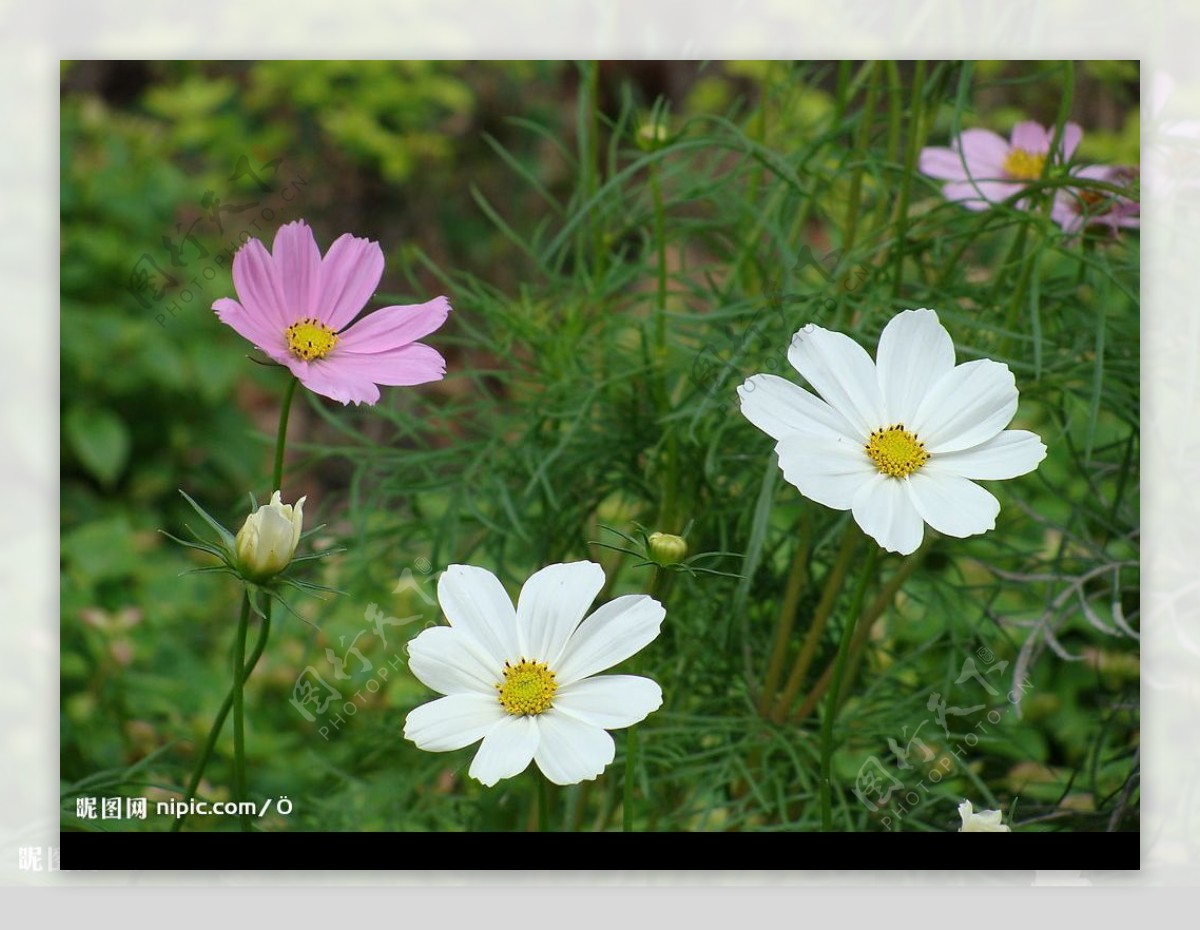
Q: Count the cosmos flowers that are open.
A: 5